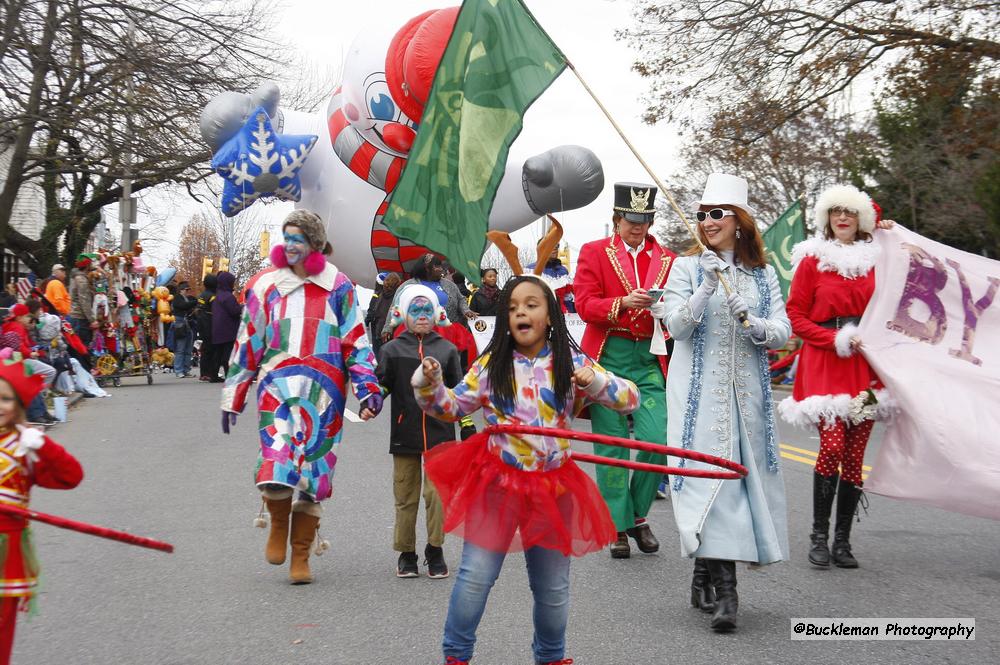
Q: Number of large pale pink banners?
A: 1